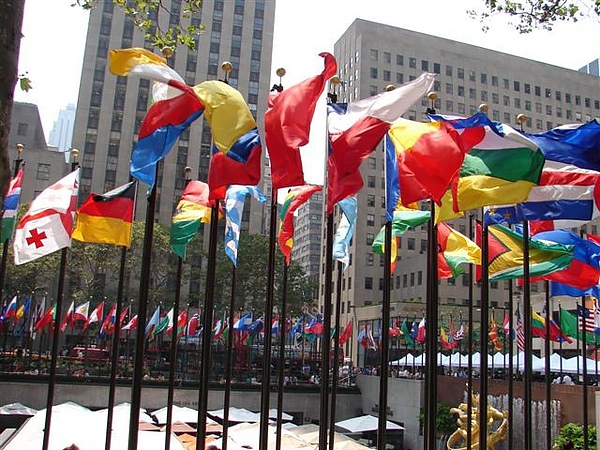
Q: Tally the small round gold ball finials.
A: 11